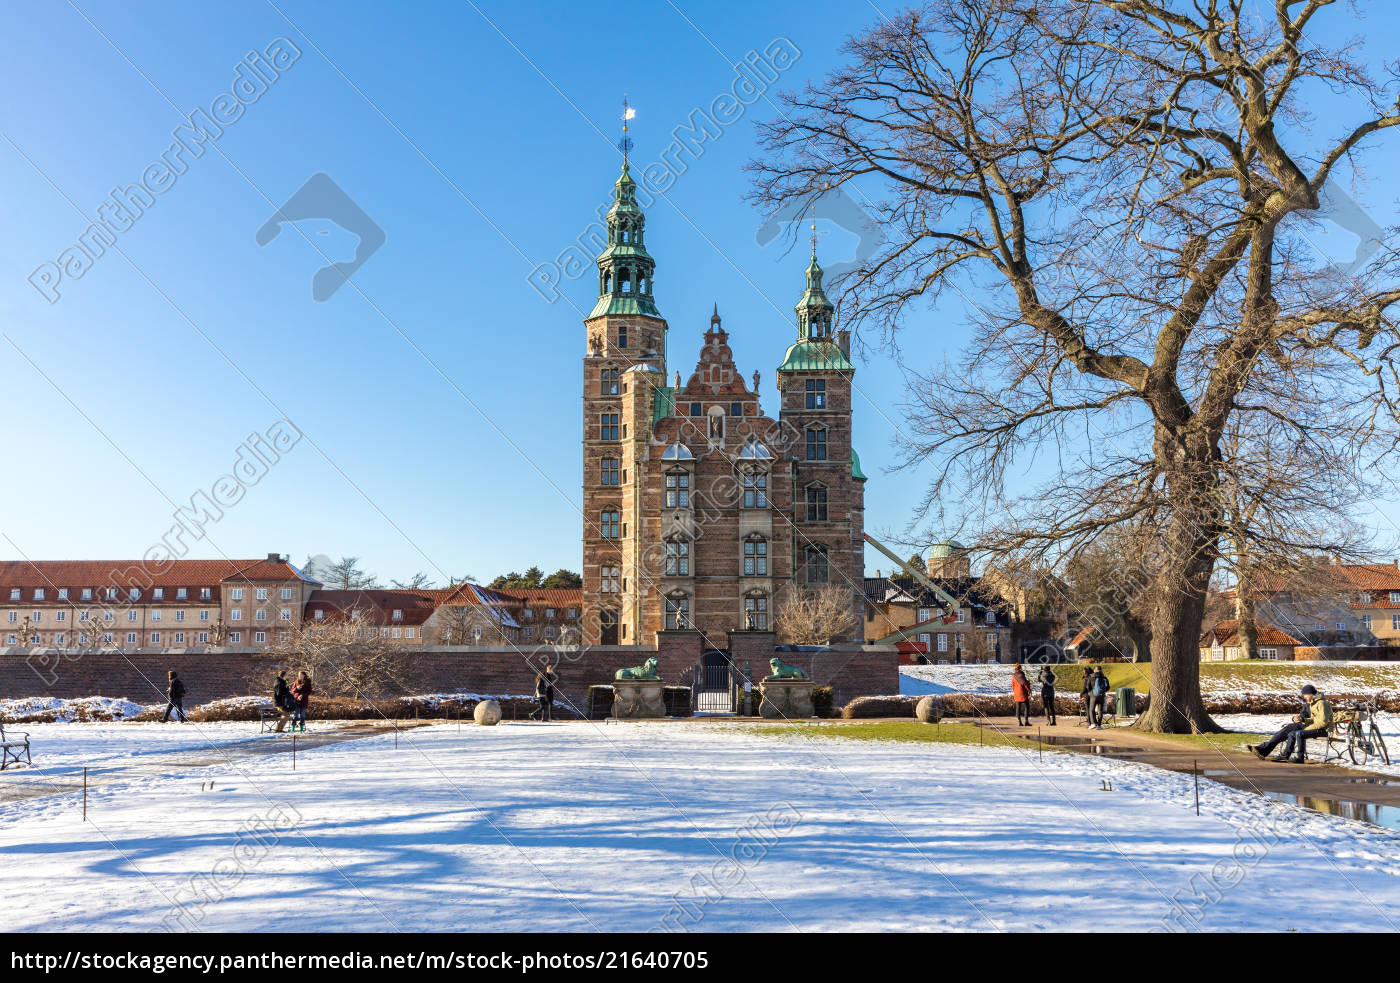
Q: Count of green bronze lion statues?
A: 2